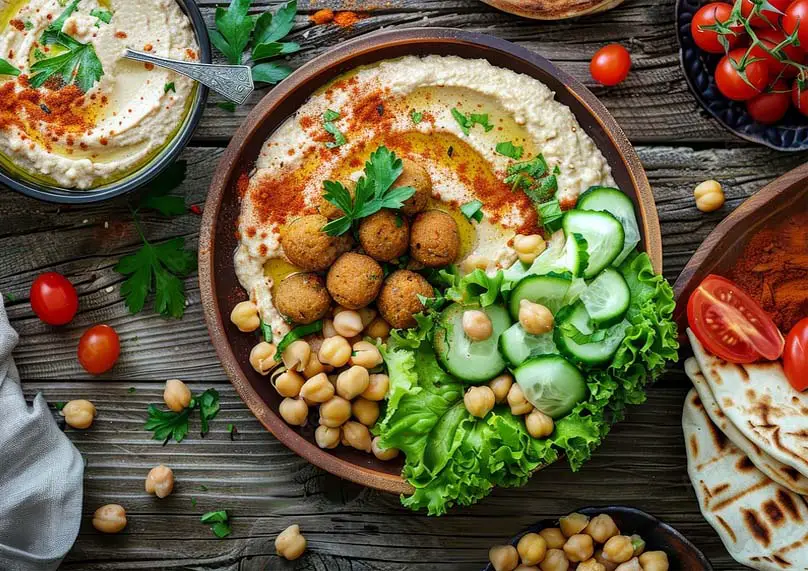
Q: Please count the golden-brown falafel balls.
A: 8